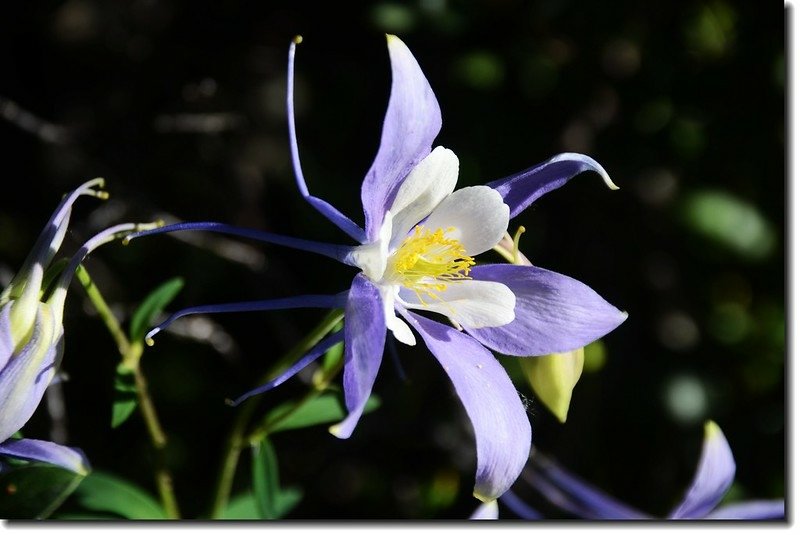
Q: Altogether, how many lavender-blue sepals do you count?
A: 5